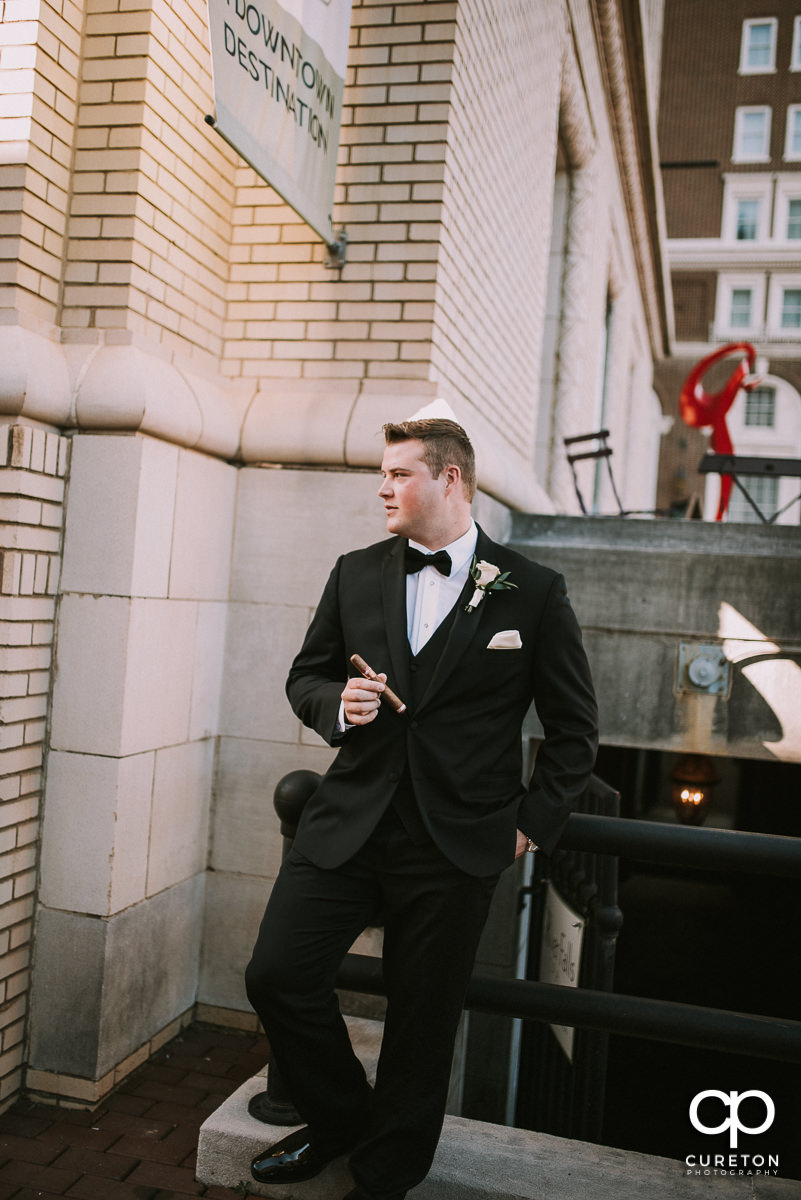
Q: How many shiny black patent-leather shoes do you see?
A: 1